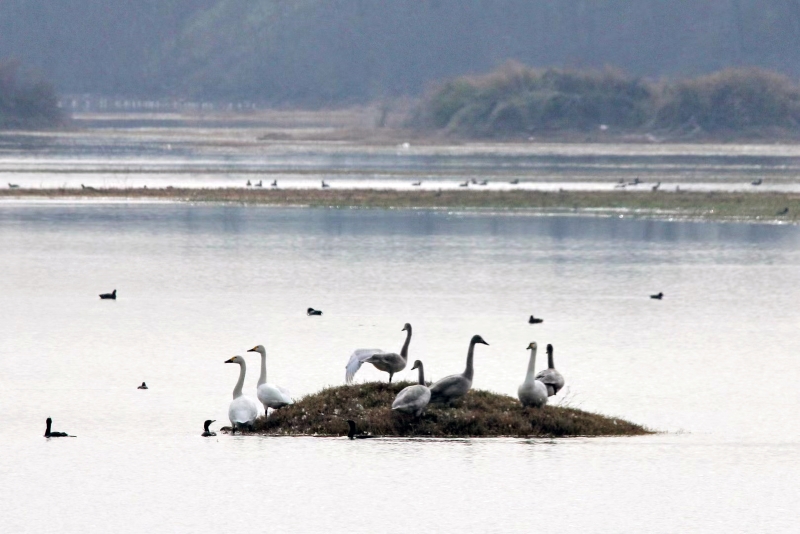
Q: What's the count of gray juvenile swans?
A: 4